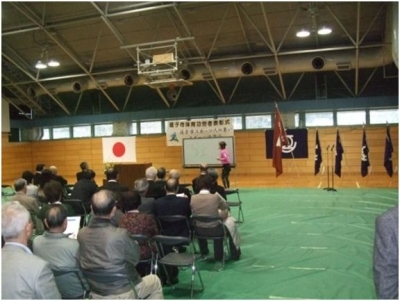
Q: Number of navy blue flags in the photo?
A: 5